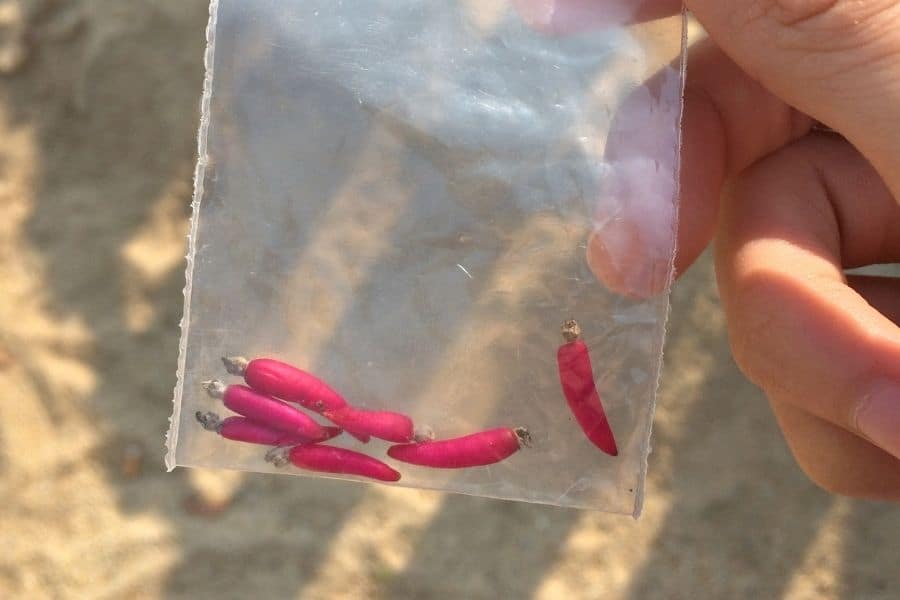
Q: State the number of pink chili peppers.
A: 7